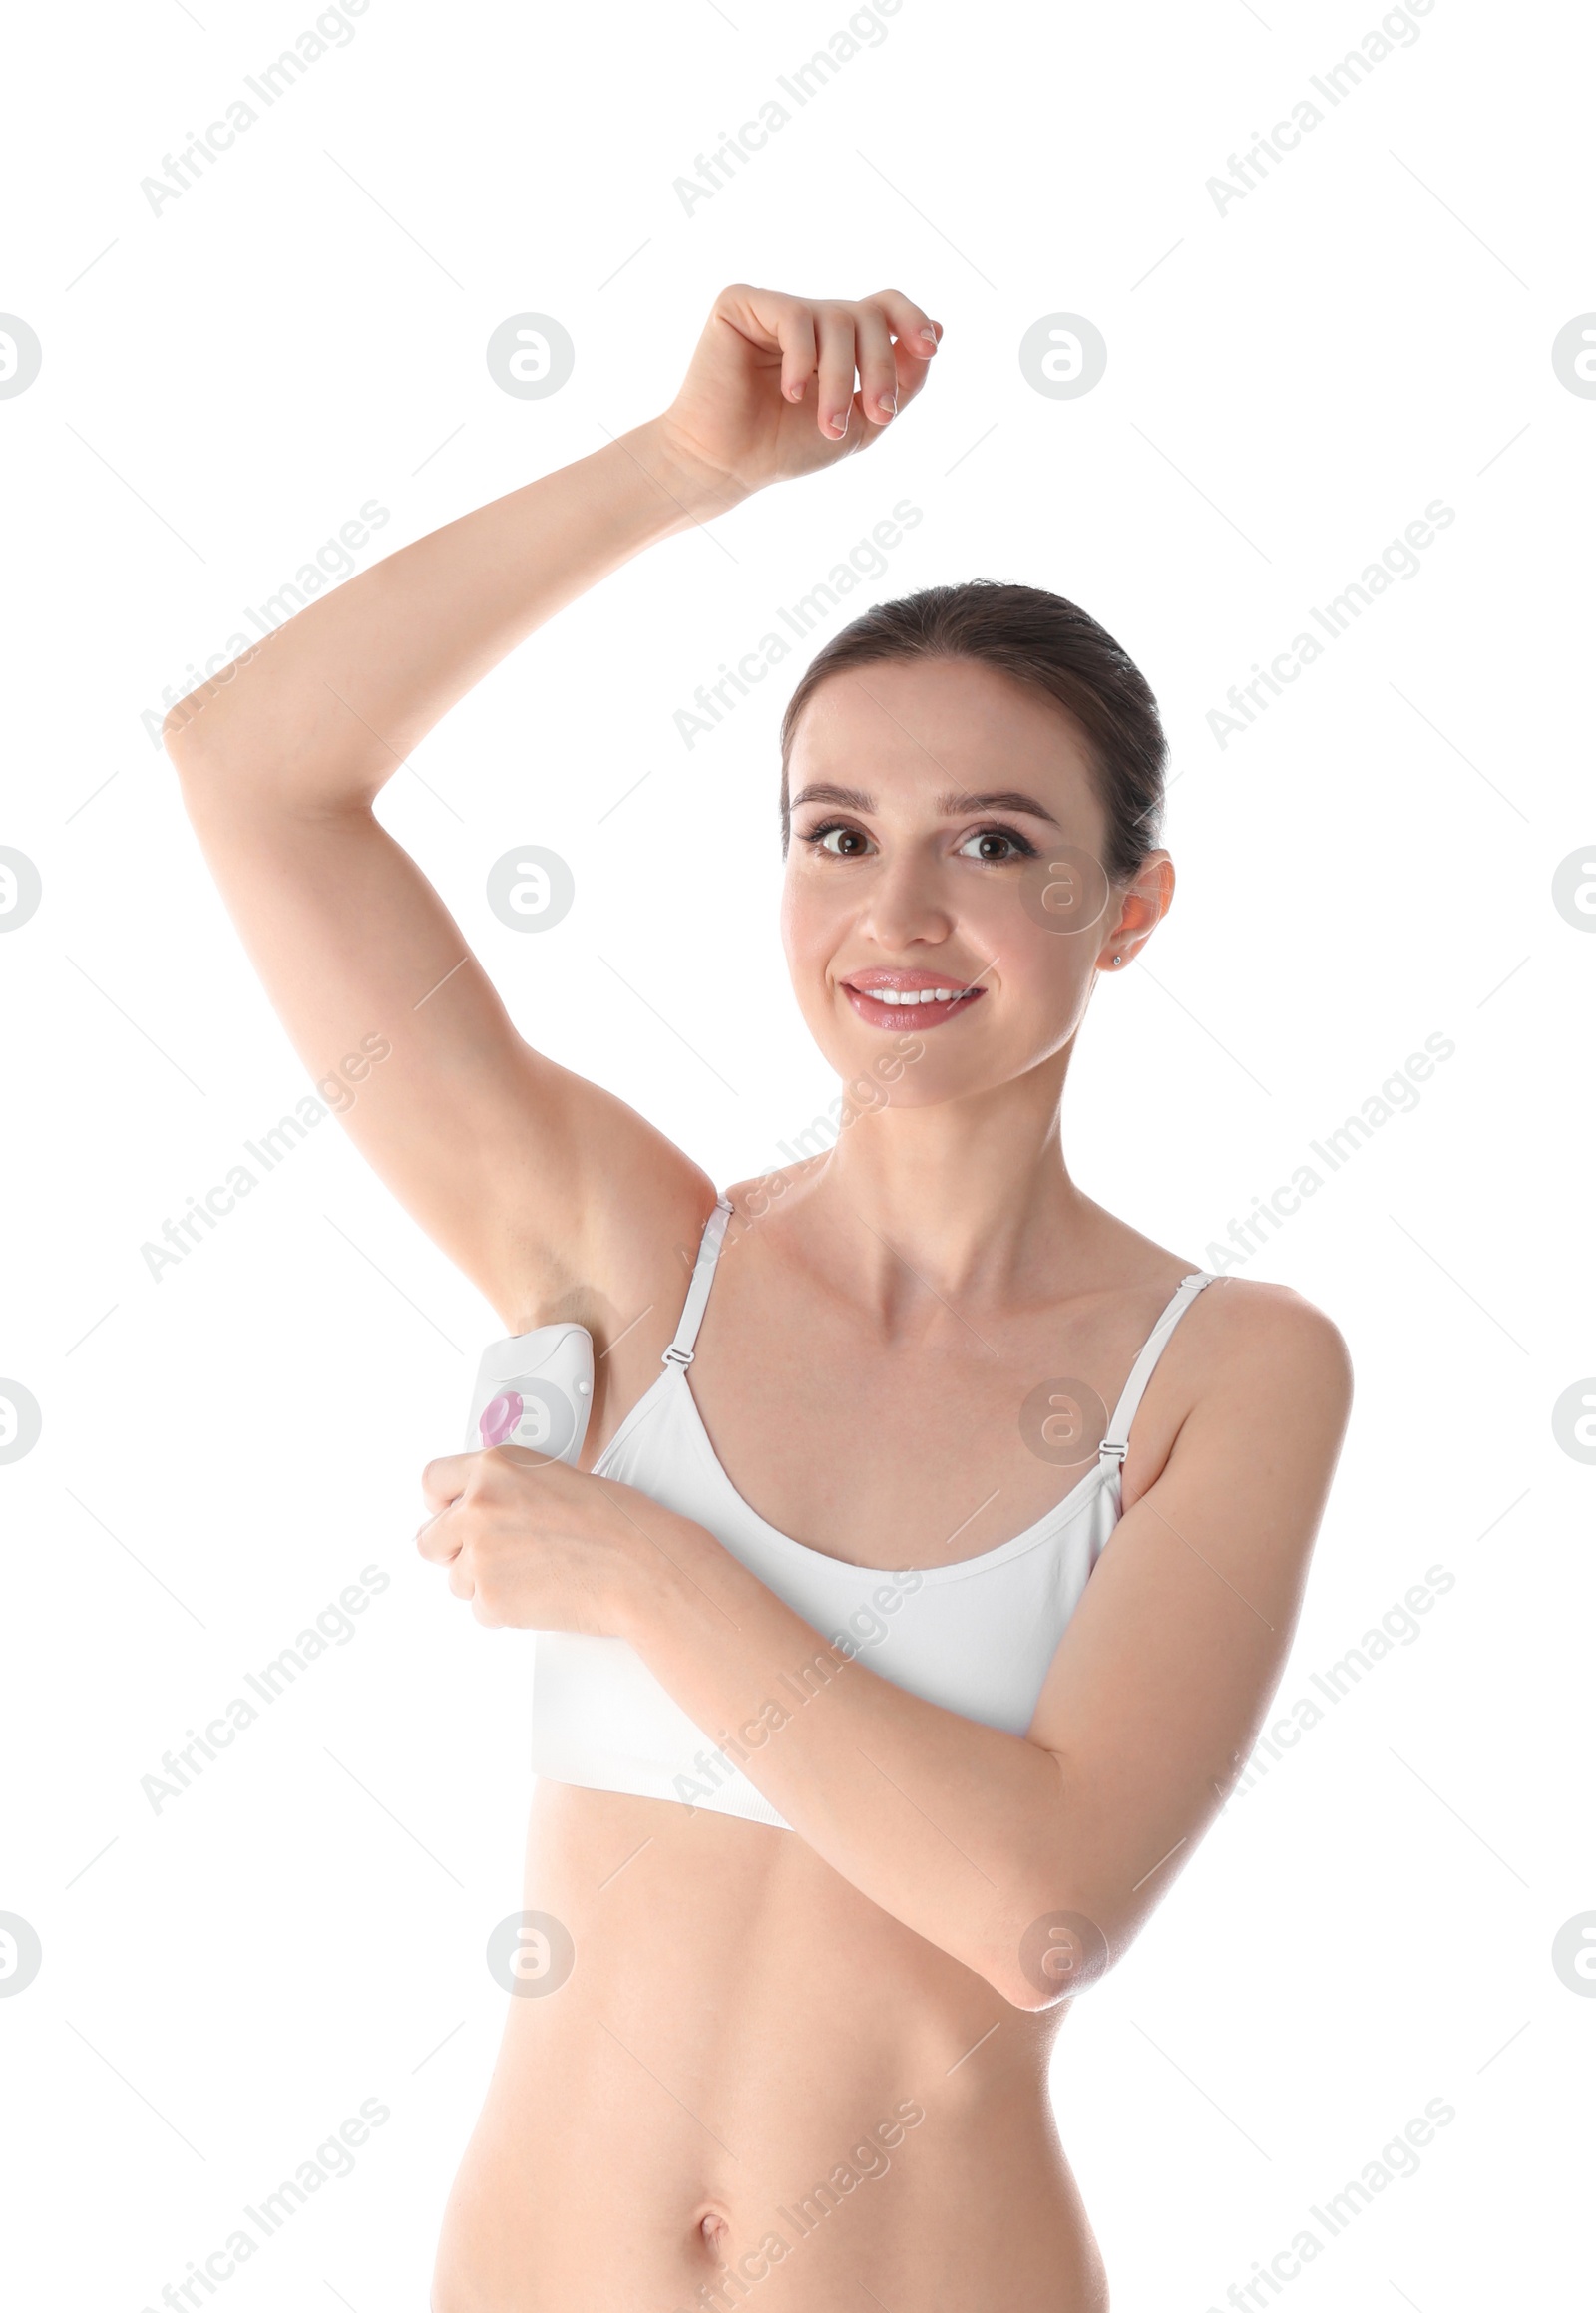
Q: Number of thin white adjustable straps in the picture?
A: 2